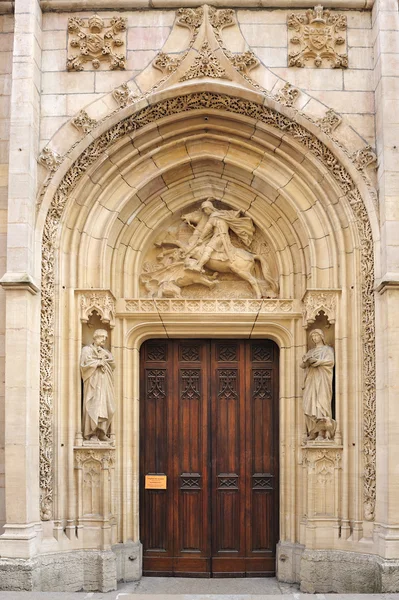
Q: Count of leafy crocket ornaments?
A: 10